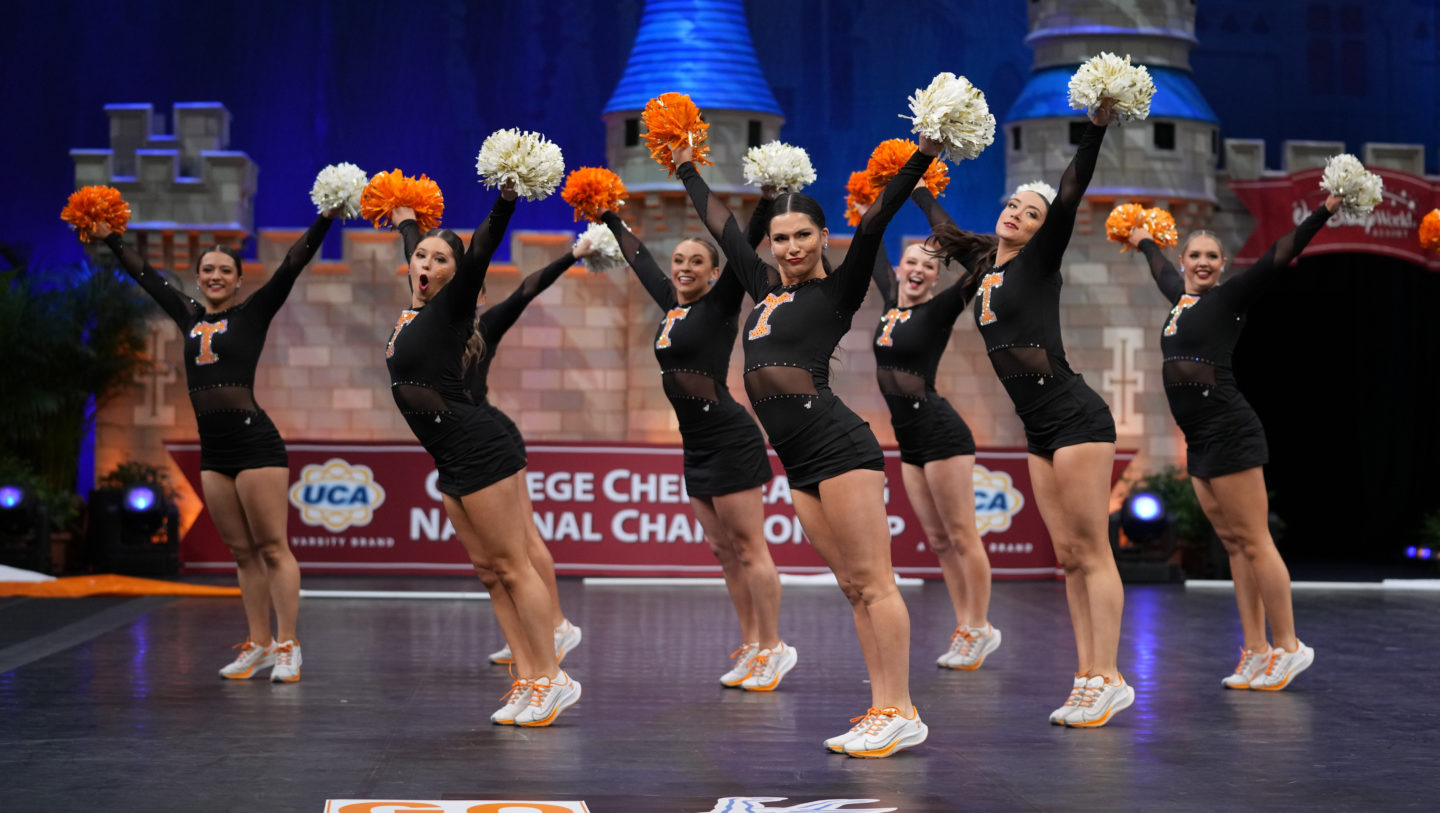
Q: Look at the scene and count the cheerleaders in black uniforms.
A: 8